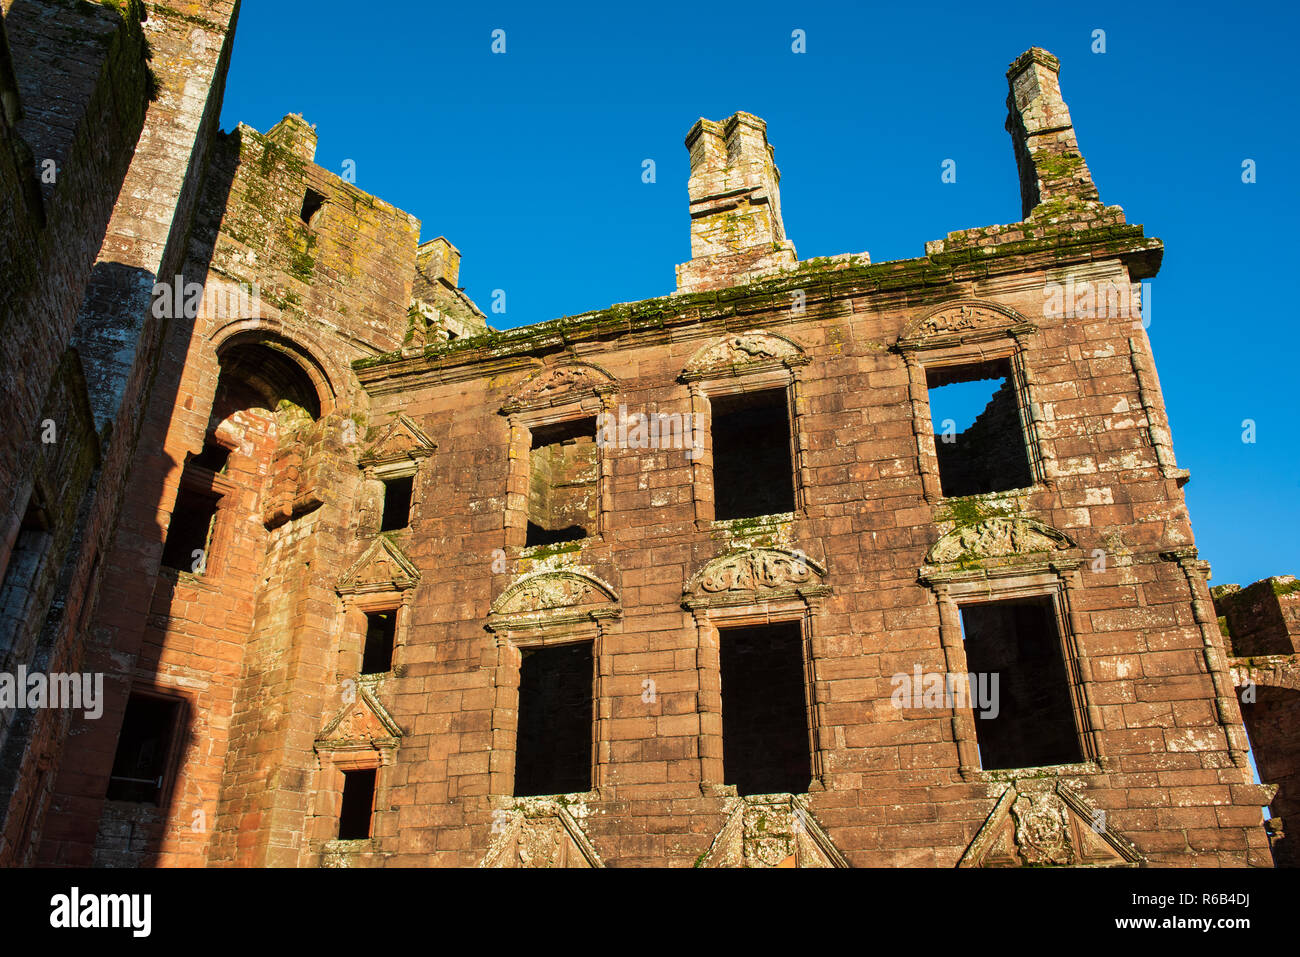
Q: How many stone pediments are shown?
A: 12